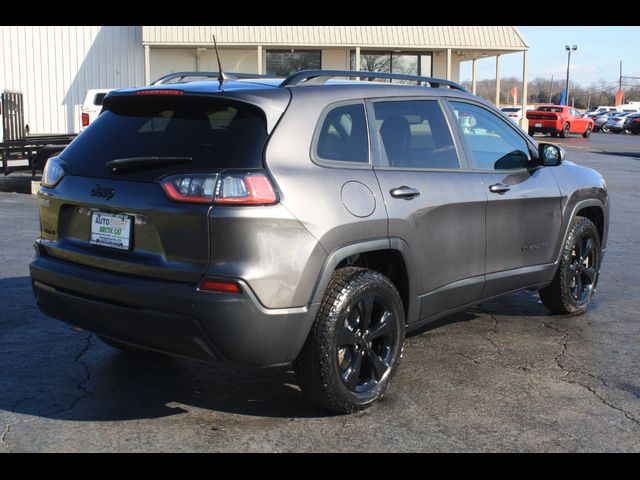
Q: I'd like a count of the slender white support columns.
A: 7